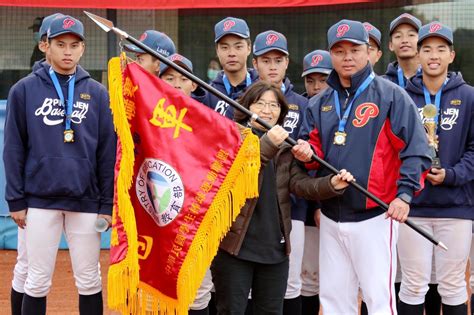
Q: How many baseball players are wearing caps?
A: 11